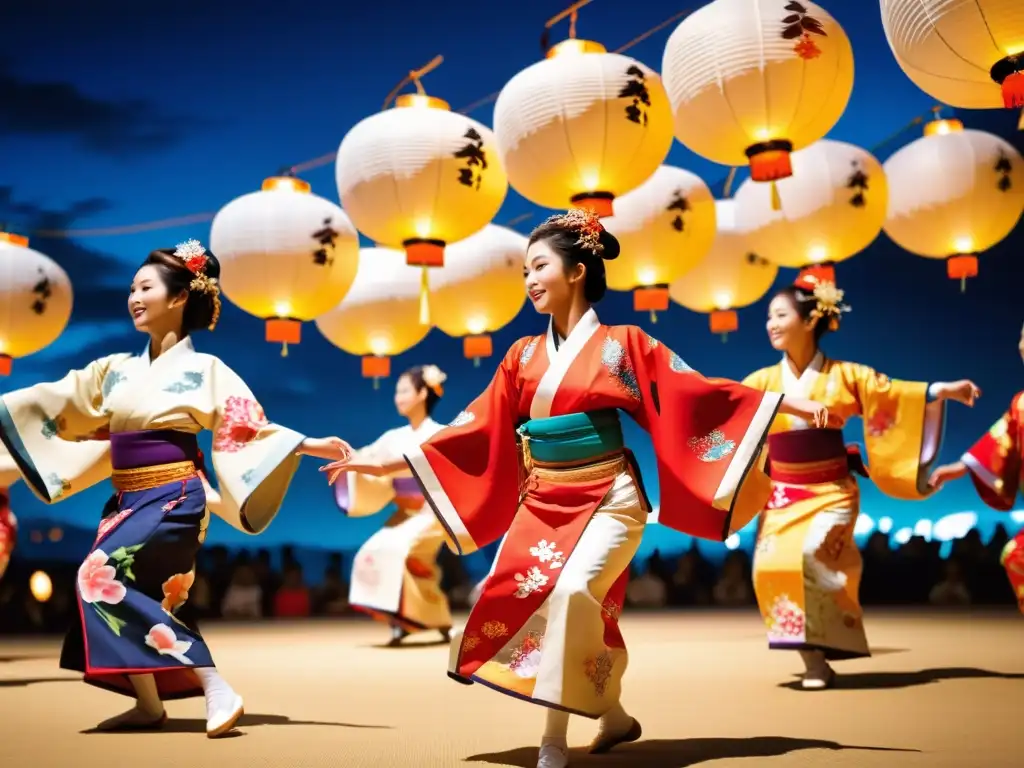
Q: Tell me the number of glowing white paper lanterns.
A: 12